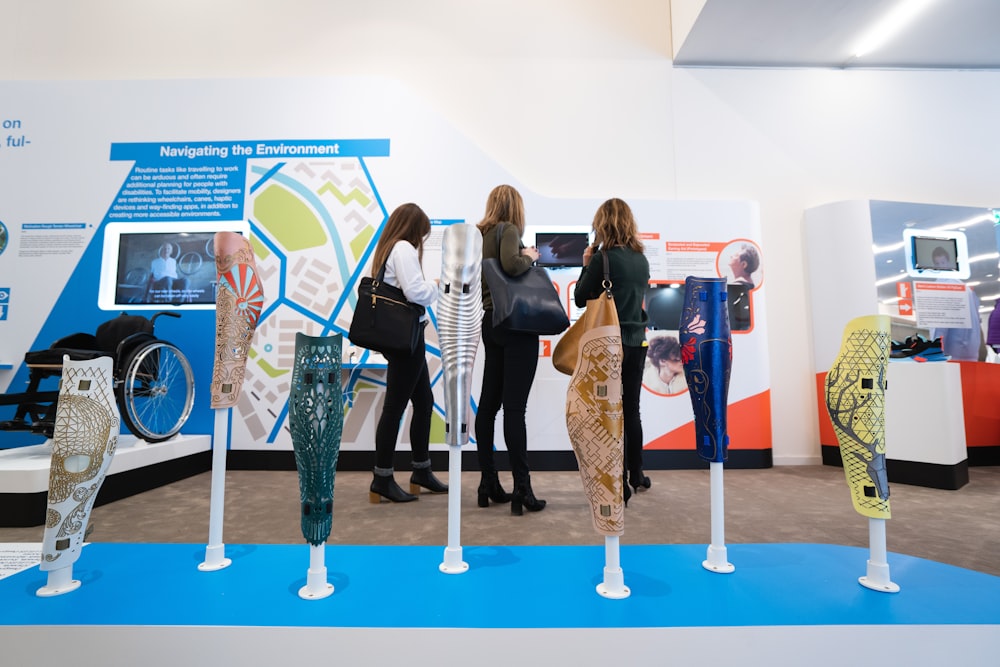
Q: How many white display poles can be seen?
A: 7